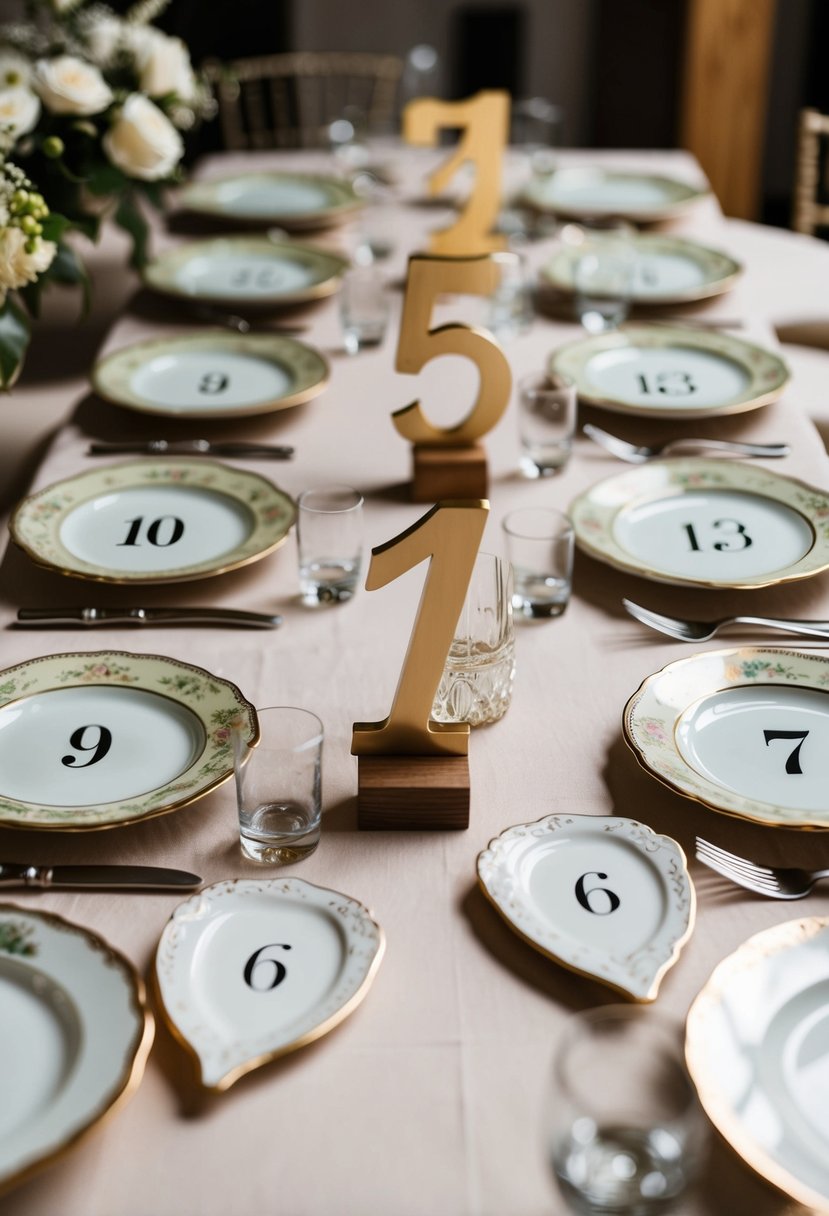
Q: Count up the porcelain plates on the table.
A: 14